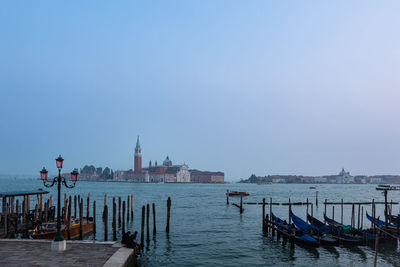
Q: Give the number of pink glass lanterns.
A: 3